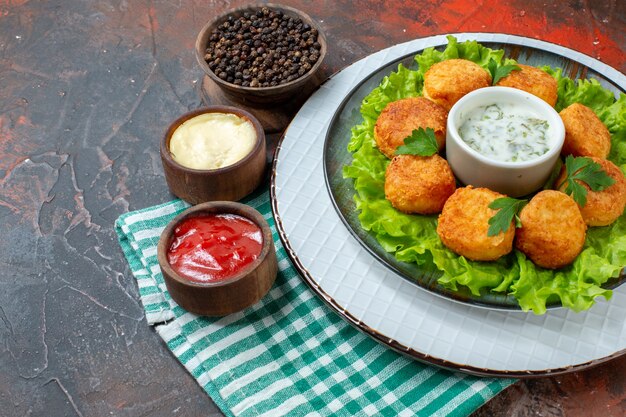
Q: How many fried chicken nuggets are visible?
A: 8